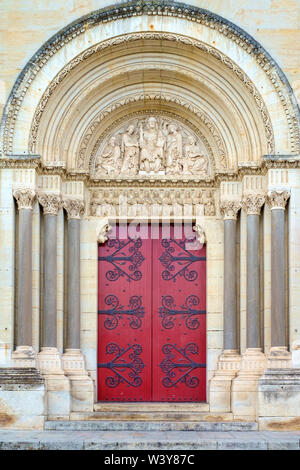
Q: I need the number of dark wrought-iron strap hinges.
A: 6